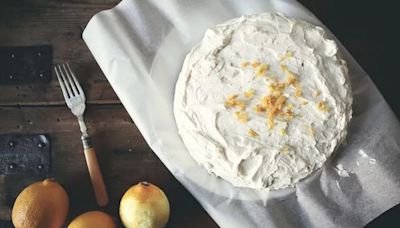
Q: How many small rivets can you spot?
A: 8